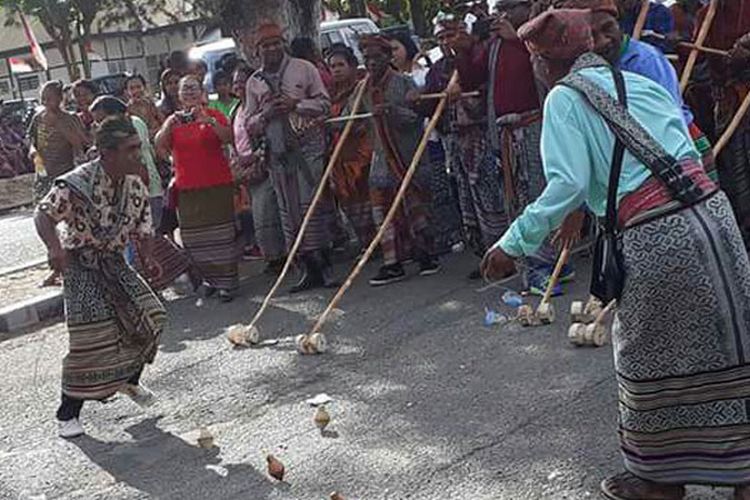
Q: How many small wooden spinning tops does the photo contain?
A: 4